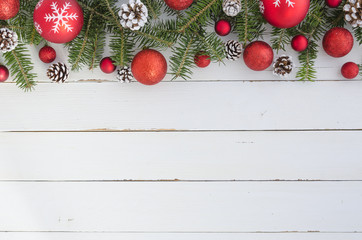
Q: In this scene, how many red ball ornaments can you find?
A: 15